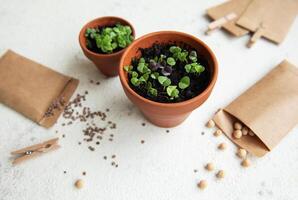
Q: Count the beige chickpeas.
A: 13